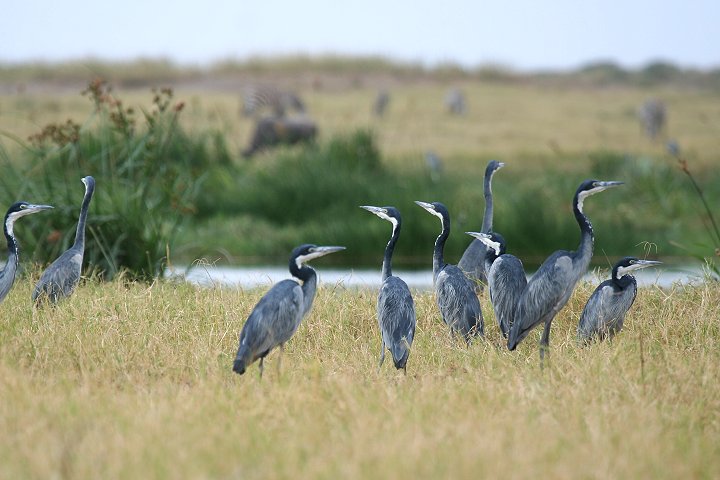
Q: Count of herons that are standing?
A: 9